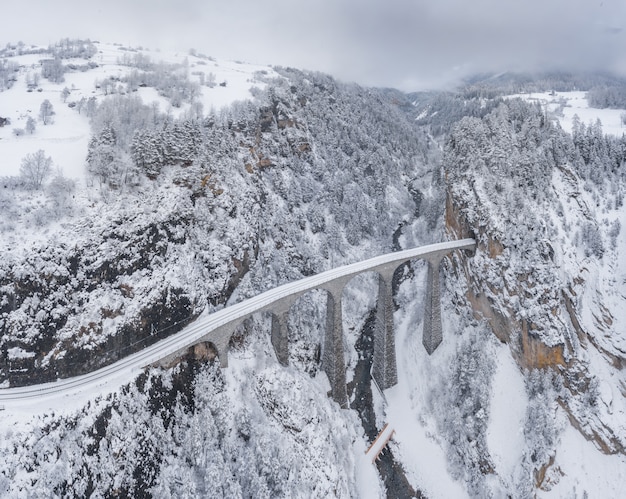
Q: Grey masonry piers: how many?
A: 5